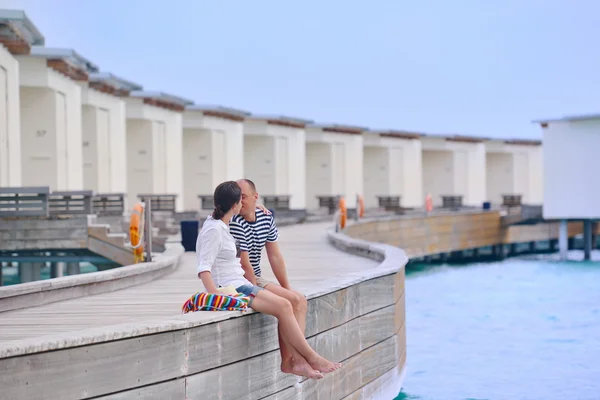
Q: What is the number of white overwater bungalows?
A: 11